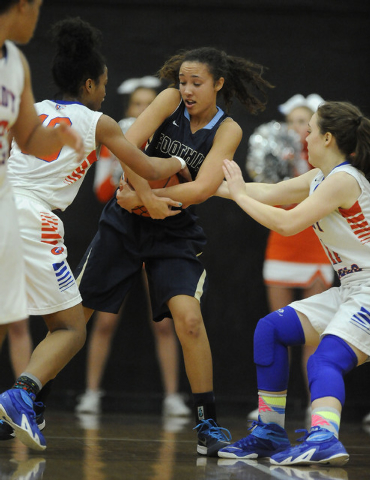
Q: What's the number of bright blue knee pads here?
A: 2